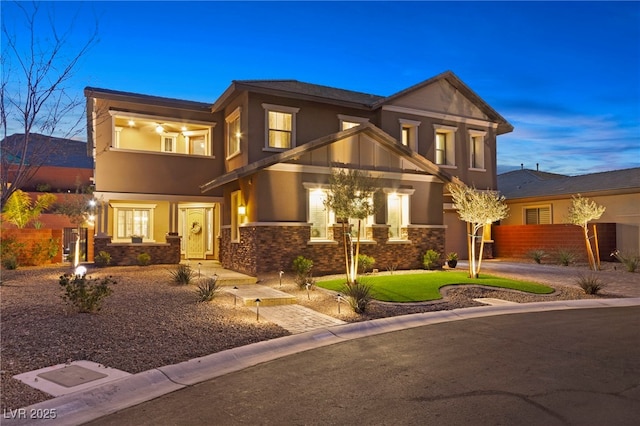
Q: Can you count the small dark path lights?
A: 7